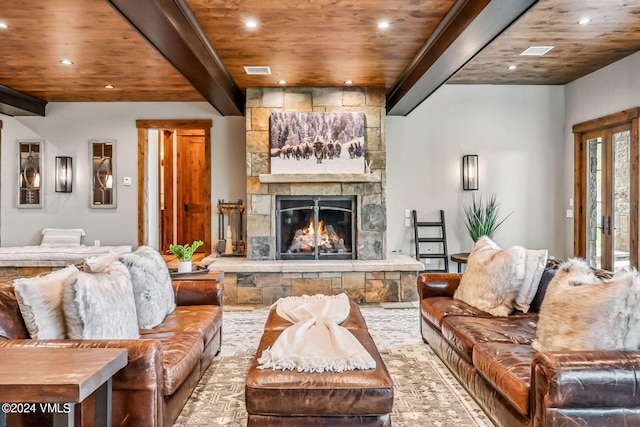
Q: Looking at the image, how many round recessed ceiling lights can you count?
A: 9